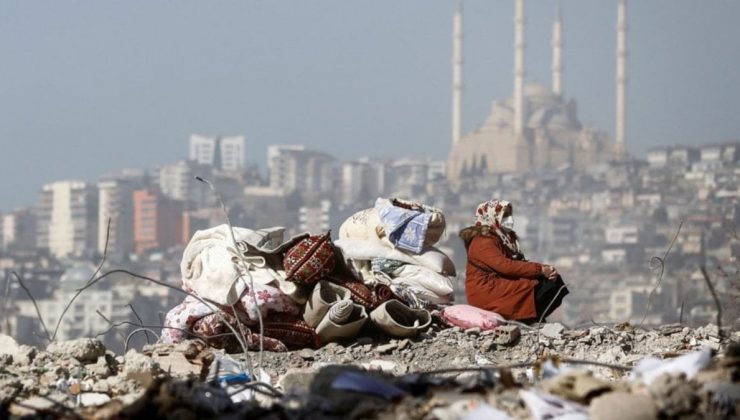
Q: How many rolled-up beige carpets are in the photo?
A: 3